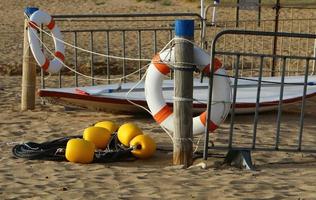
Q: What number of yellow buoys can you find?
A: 5